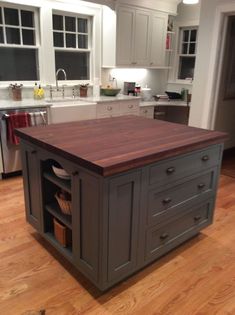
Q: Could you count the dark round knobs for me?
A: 2